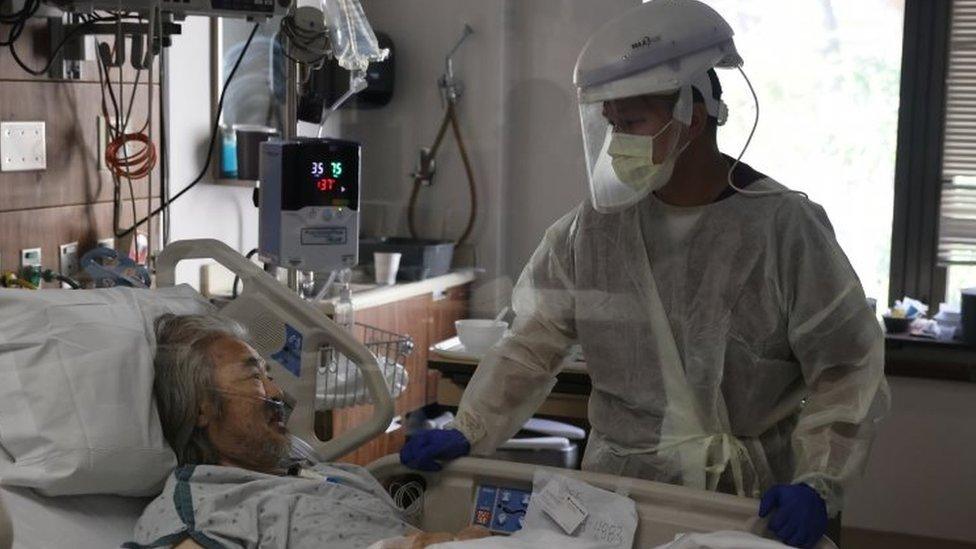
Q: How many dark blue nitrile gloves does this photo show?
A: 2